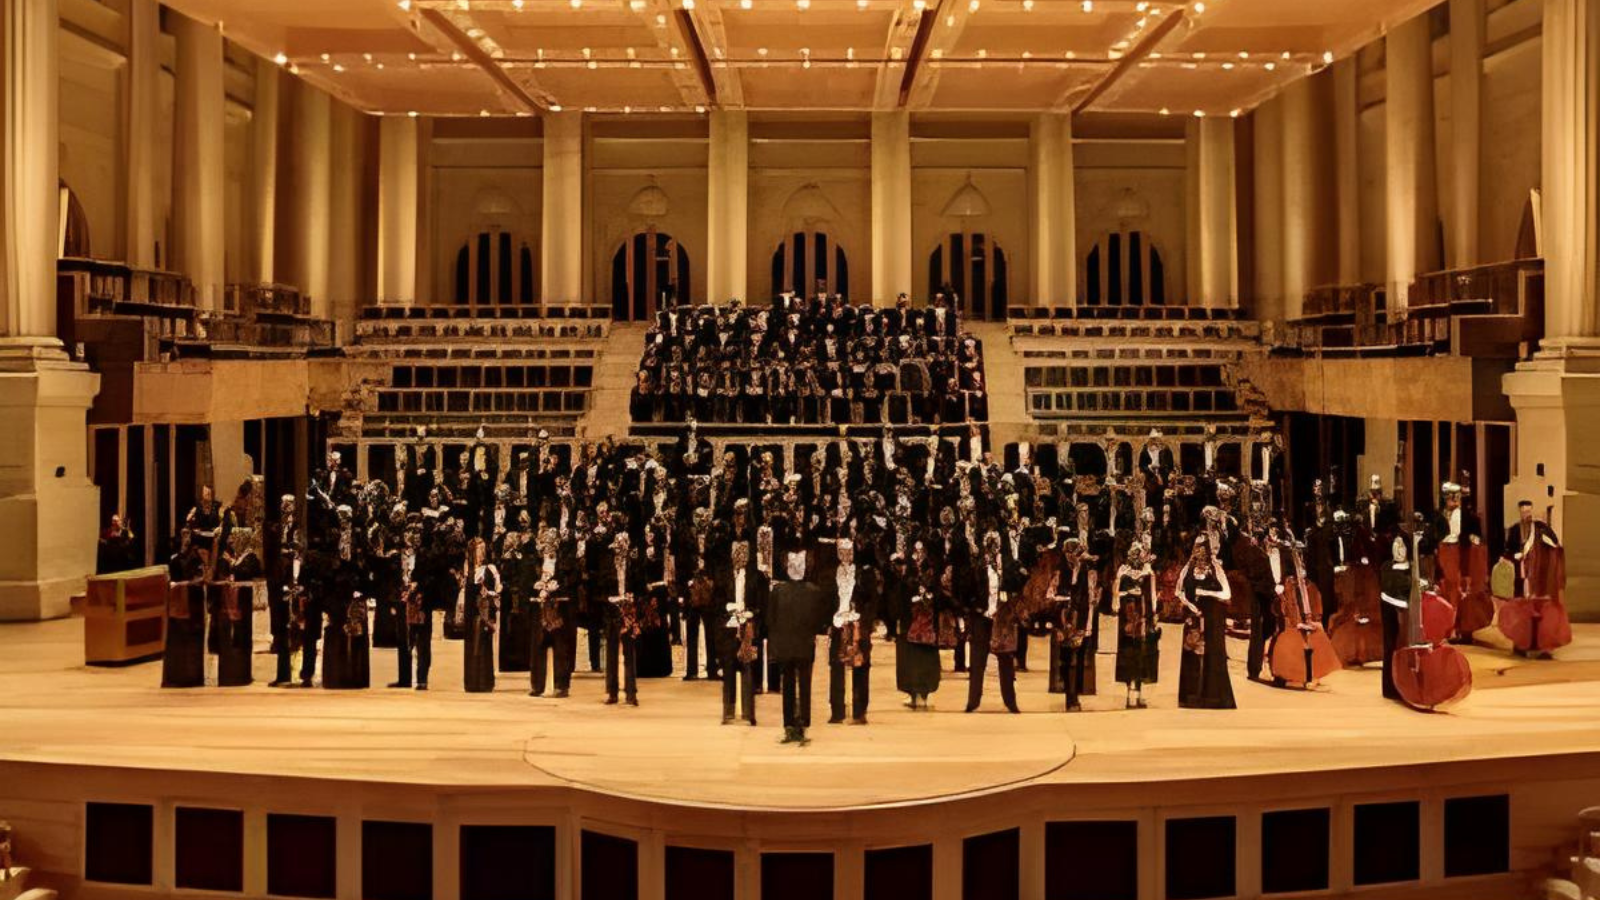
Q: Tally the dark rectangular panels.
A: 15